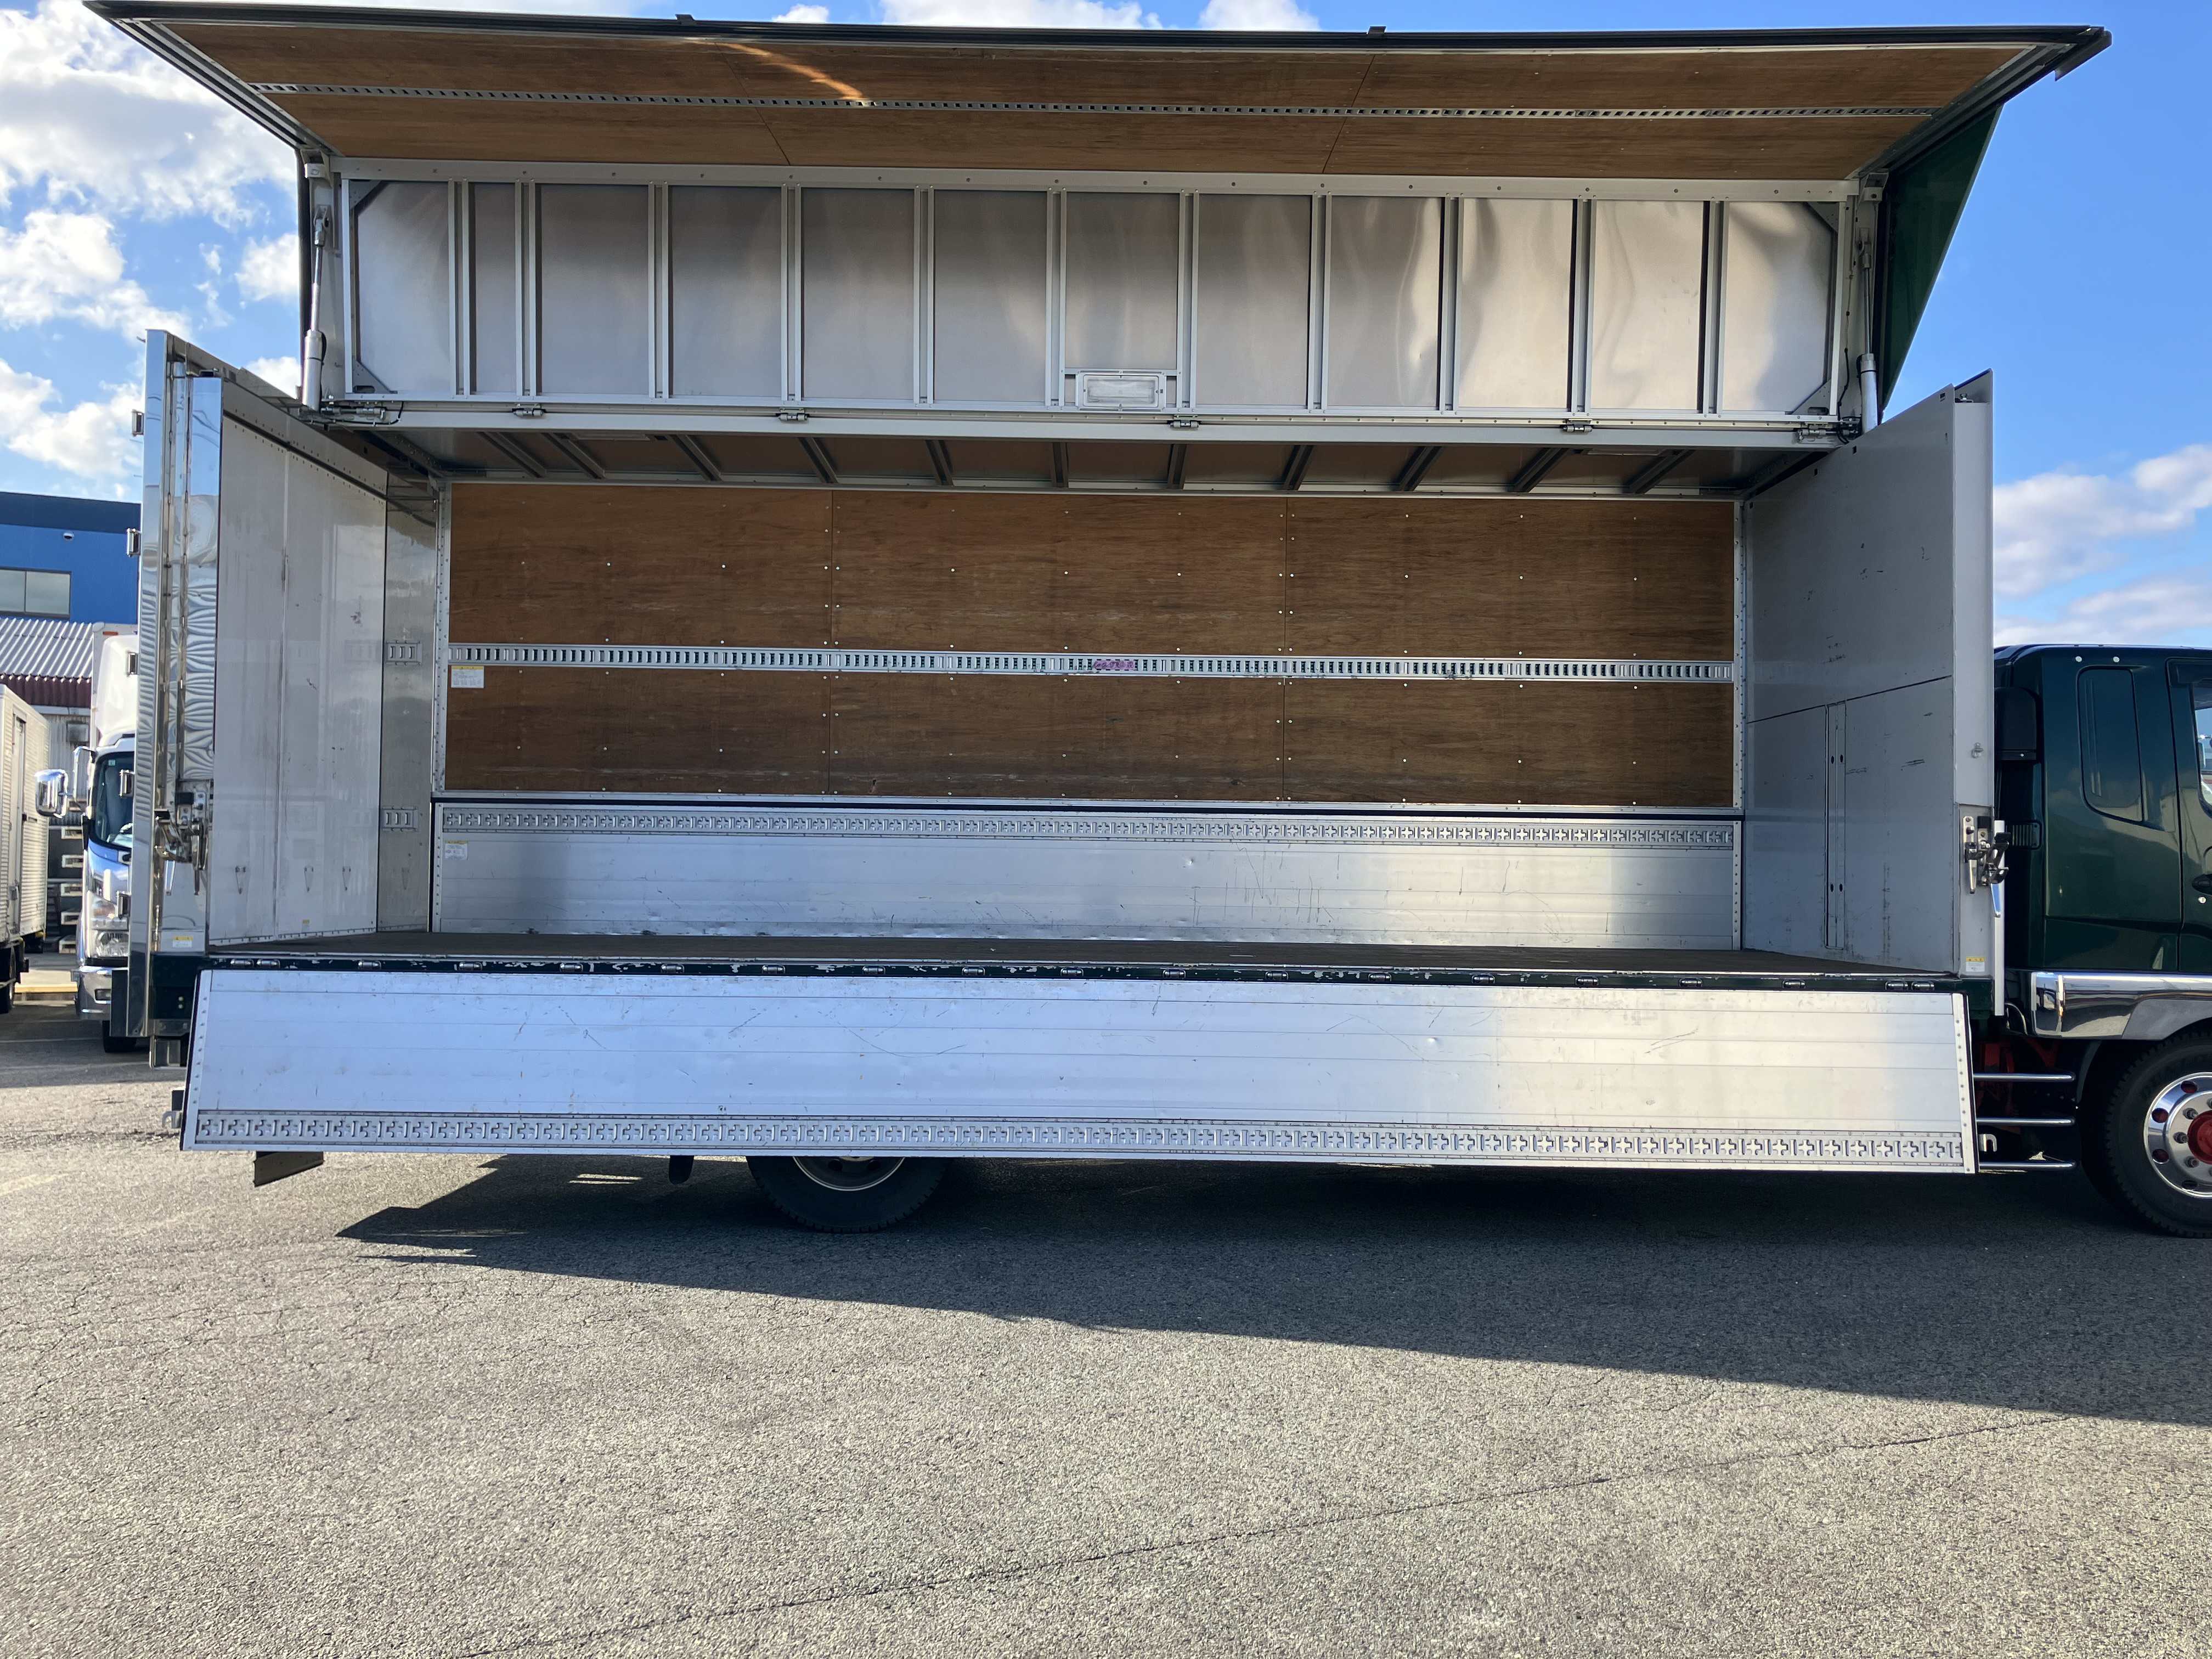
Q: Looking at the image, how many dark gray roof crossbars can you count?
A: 11